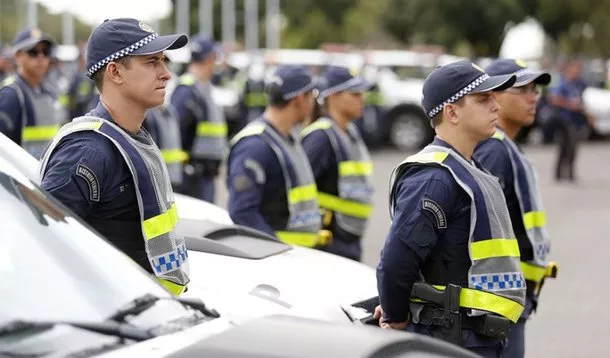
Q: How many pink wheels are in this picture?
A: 0